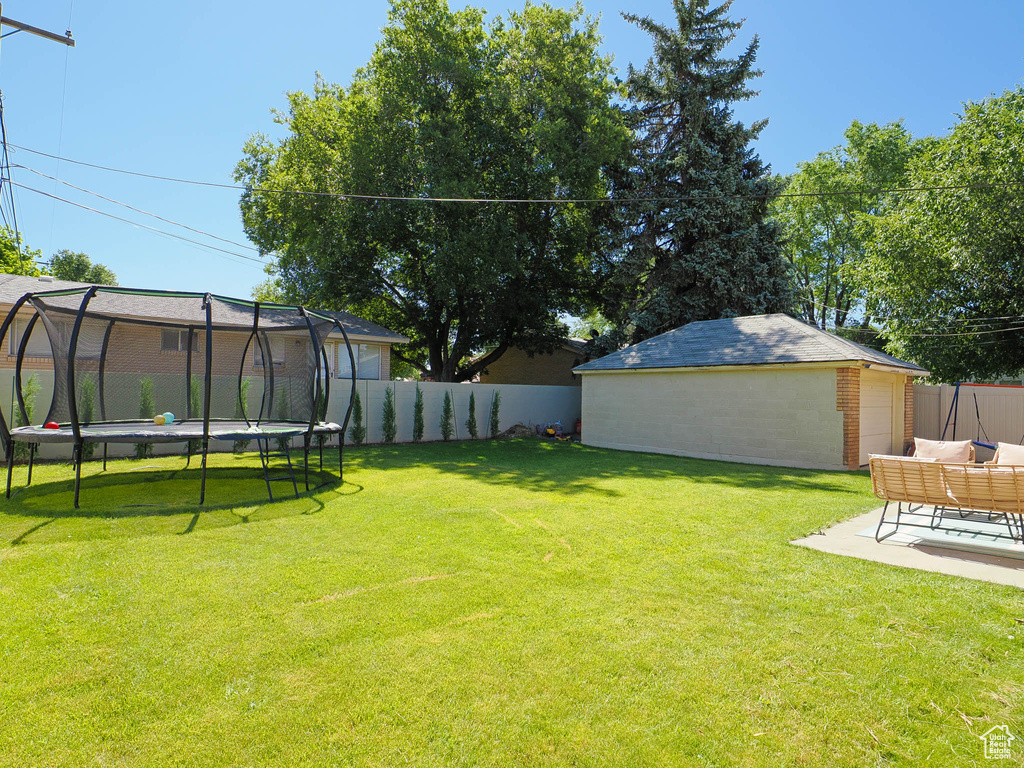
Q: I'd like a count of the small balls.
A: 3